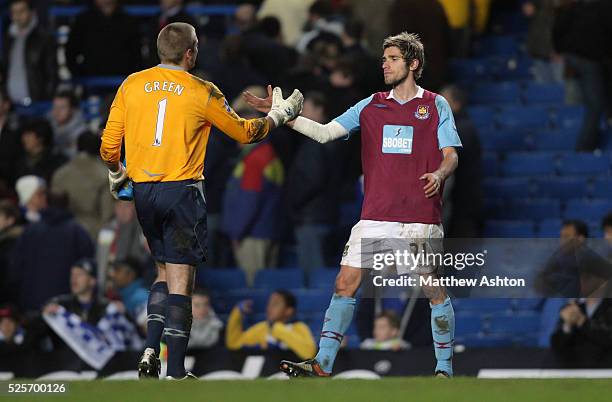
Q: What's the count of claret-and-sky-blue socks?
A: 2